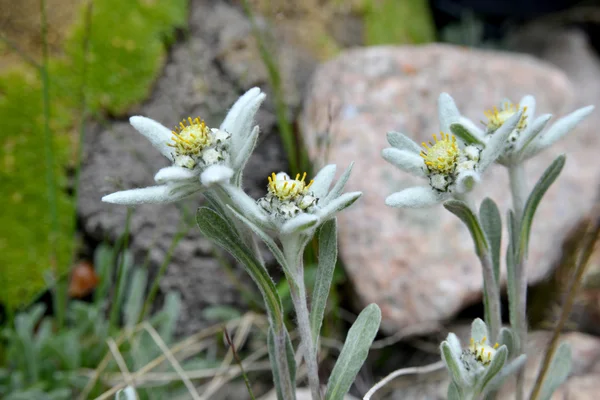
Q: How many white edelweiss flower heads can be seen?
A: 5